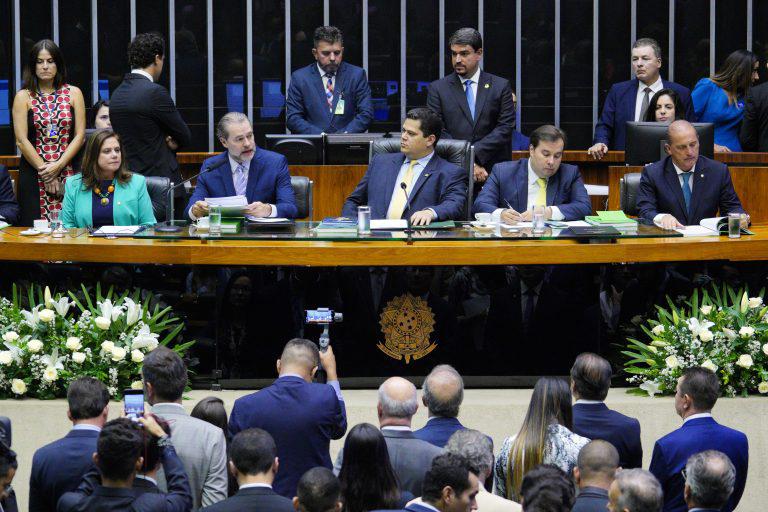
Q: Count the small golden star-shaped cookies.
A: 0